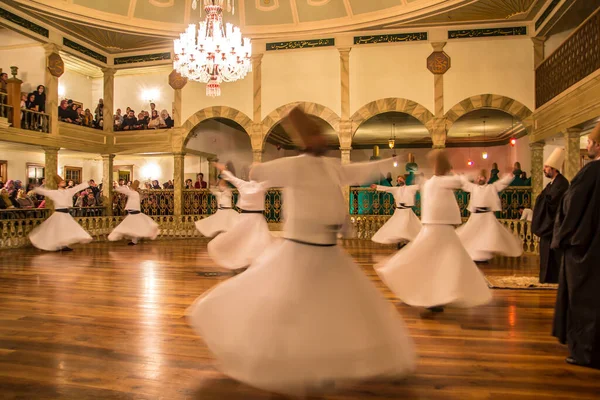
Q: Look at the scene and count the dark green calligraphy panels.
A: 7